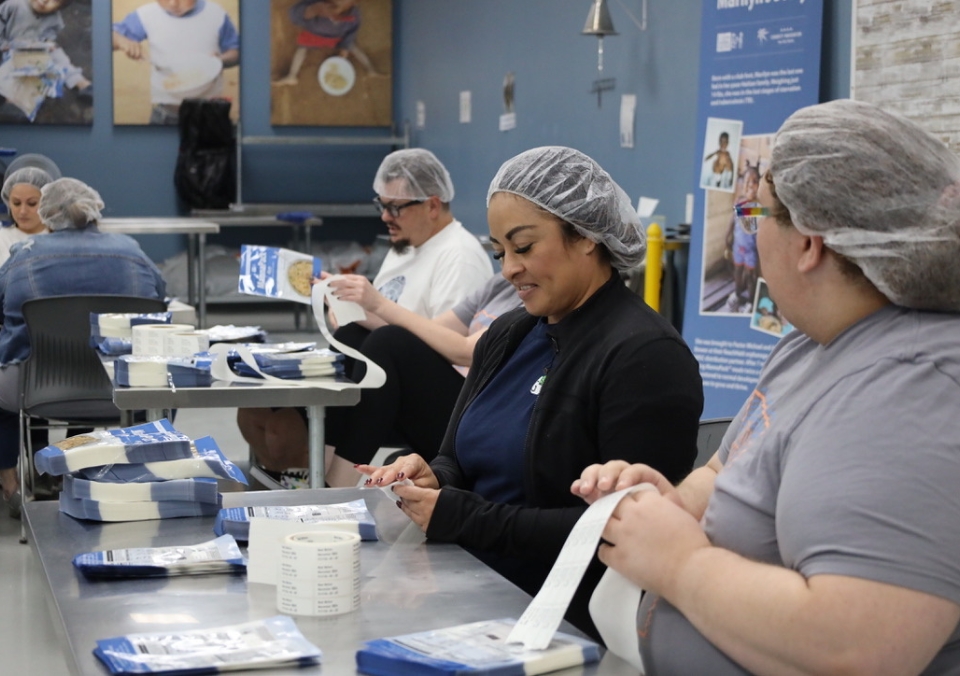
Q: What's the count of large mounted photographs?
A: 3